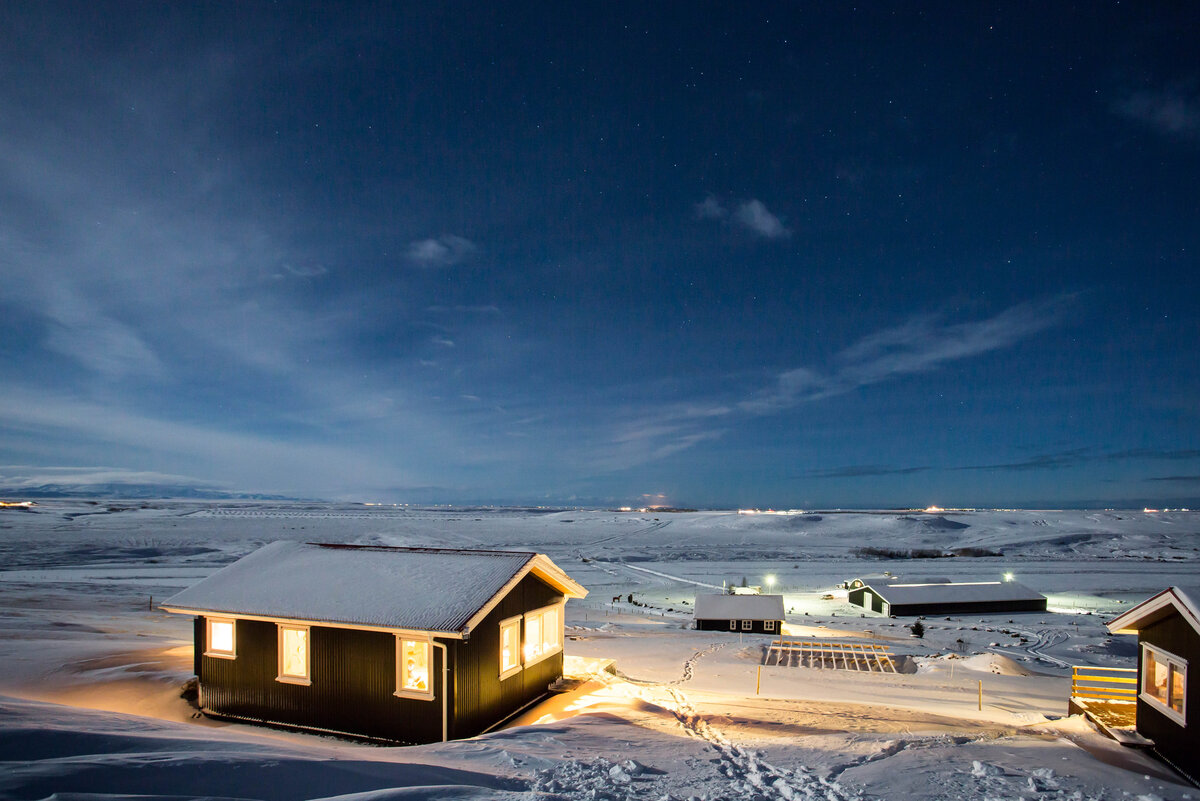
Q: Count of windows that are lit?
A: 6